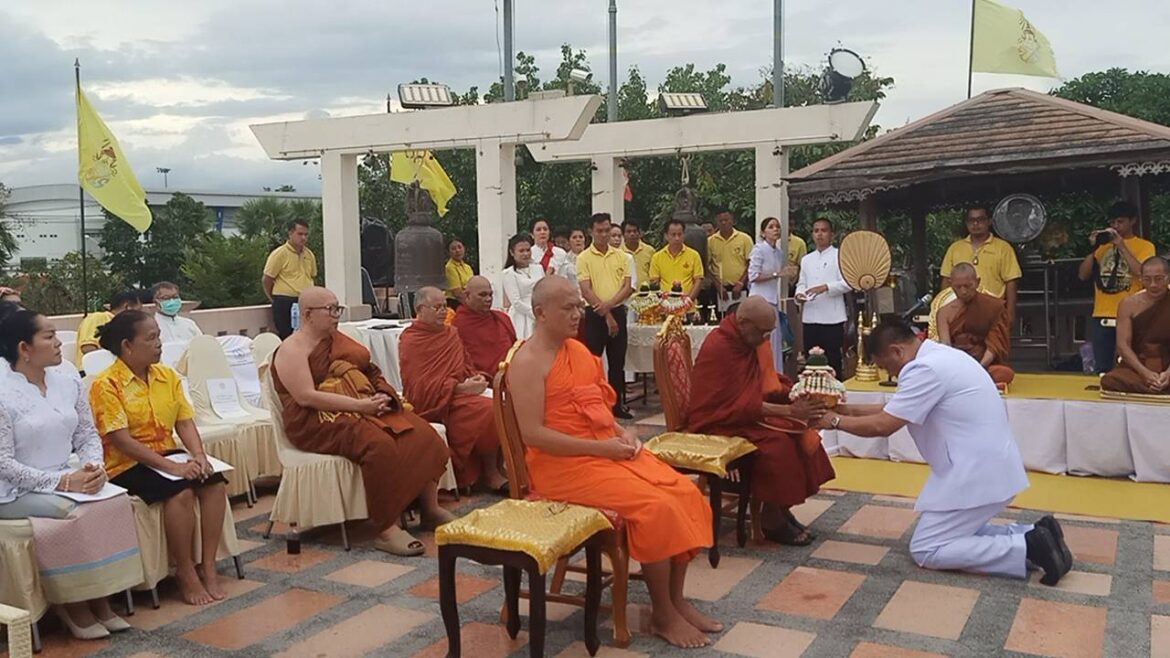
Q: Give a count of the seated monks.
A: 7